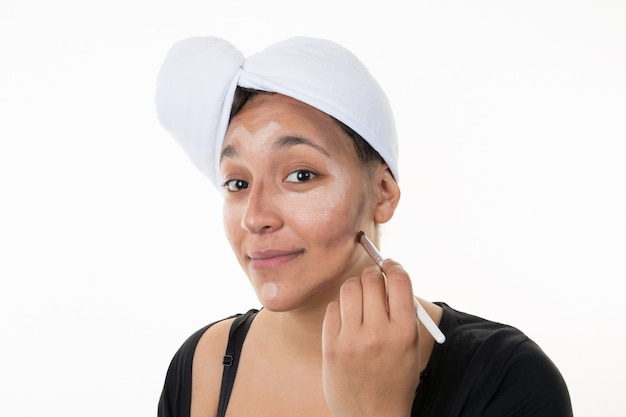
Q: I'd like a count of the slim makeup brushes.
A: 1